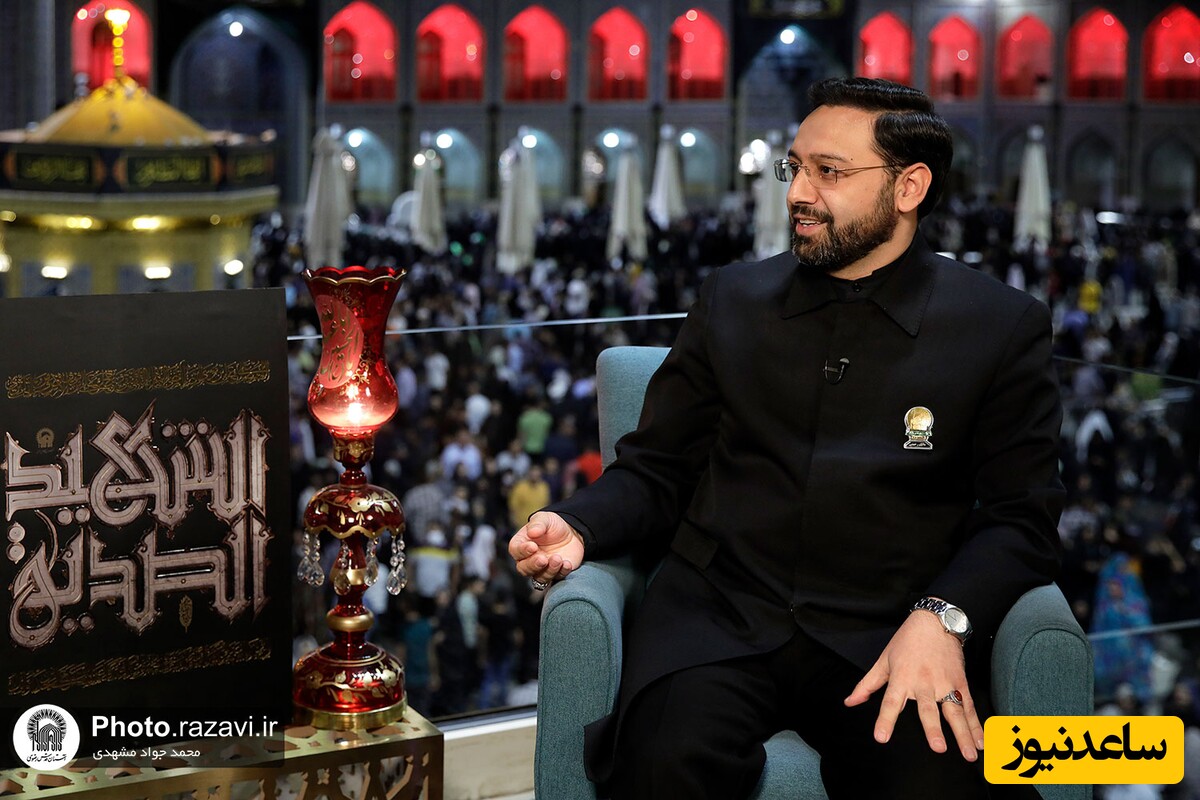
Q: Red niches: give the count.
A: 11